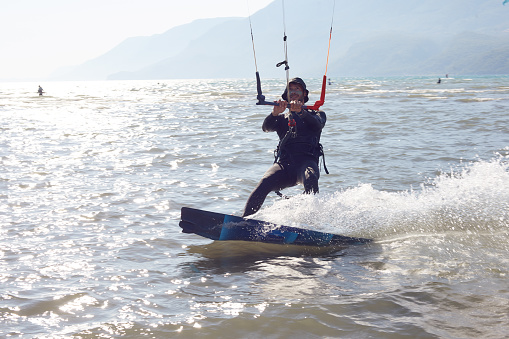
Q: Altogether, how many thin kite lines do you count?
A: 3